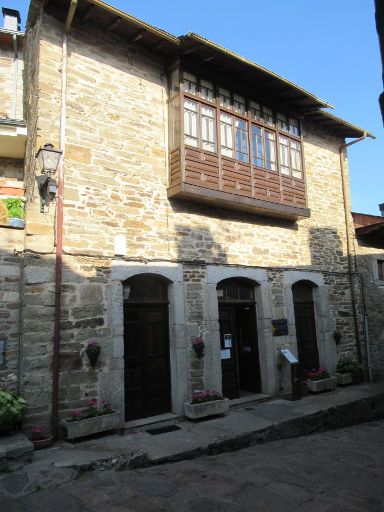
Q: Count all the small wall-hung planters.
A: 3